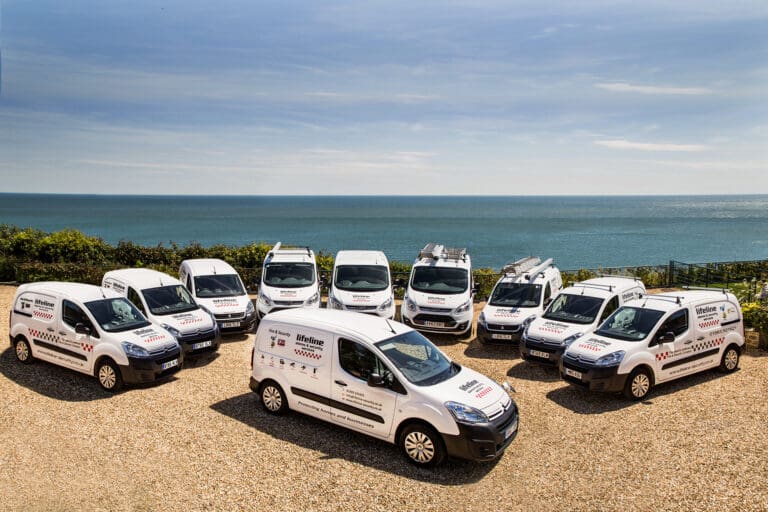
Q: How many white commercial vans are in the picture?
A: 10